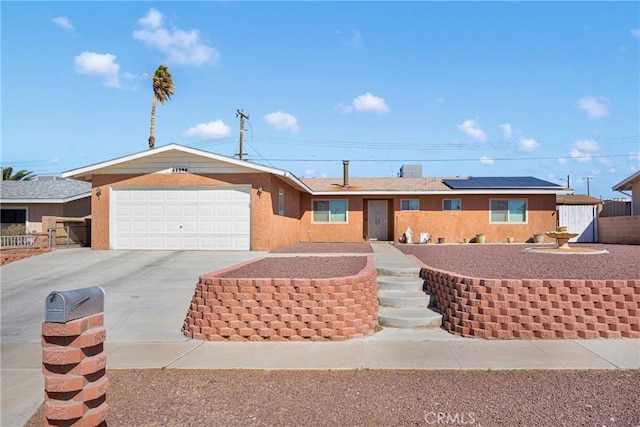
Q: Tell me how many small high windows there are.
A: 2